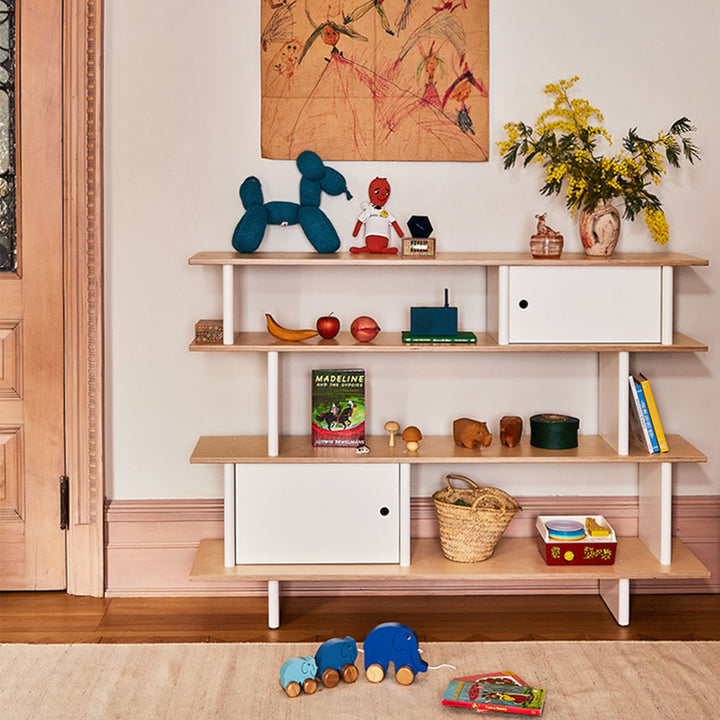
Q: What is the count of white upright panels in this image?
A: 10